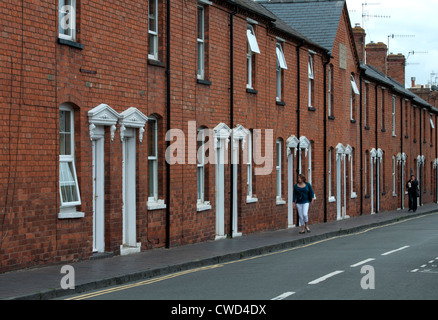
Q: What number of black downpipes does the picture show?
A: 9